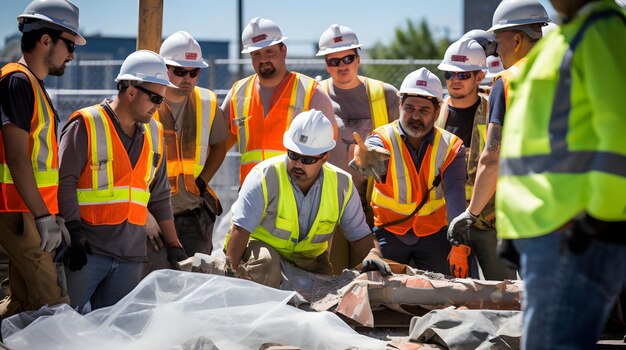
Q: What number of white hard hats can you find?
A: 11